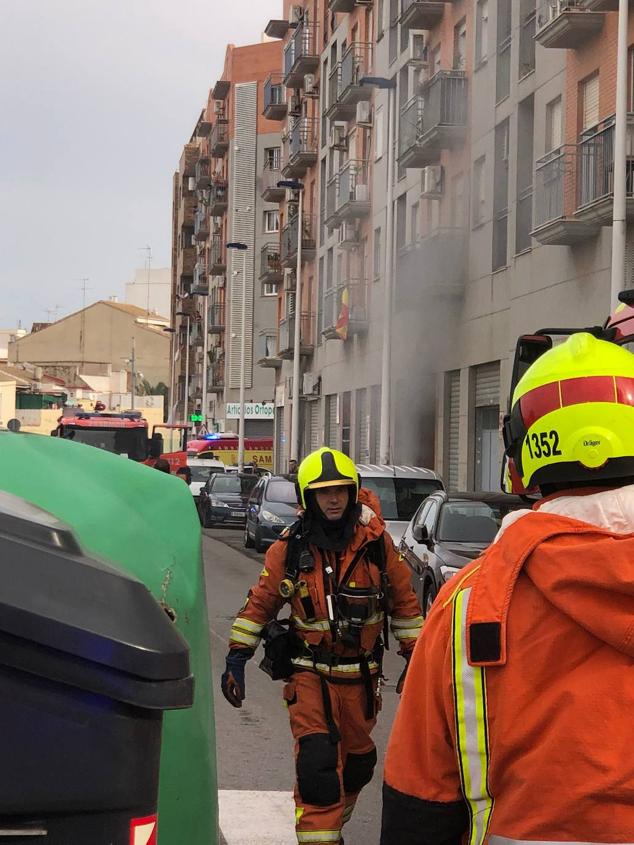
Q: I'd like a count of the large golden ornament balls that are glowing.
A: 0